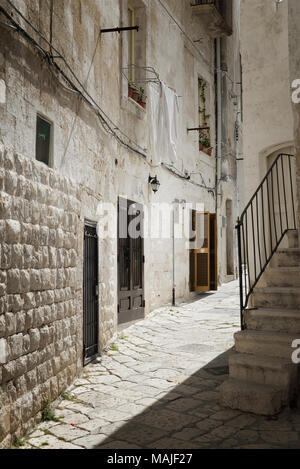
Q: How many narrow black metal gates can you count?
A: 1